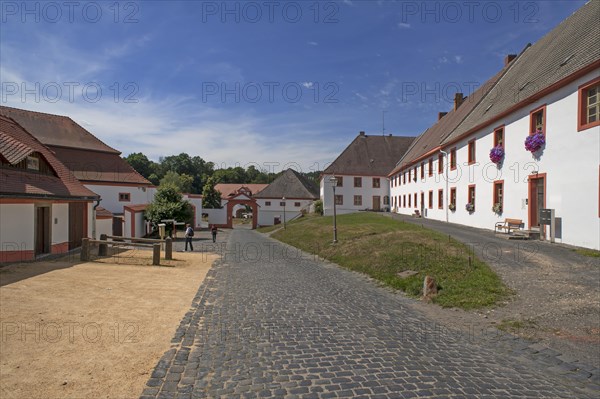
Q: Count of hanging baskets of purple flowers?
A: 2